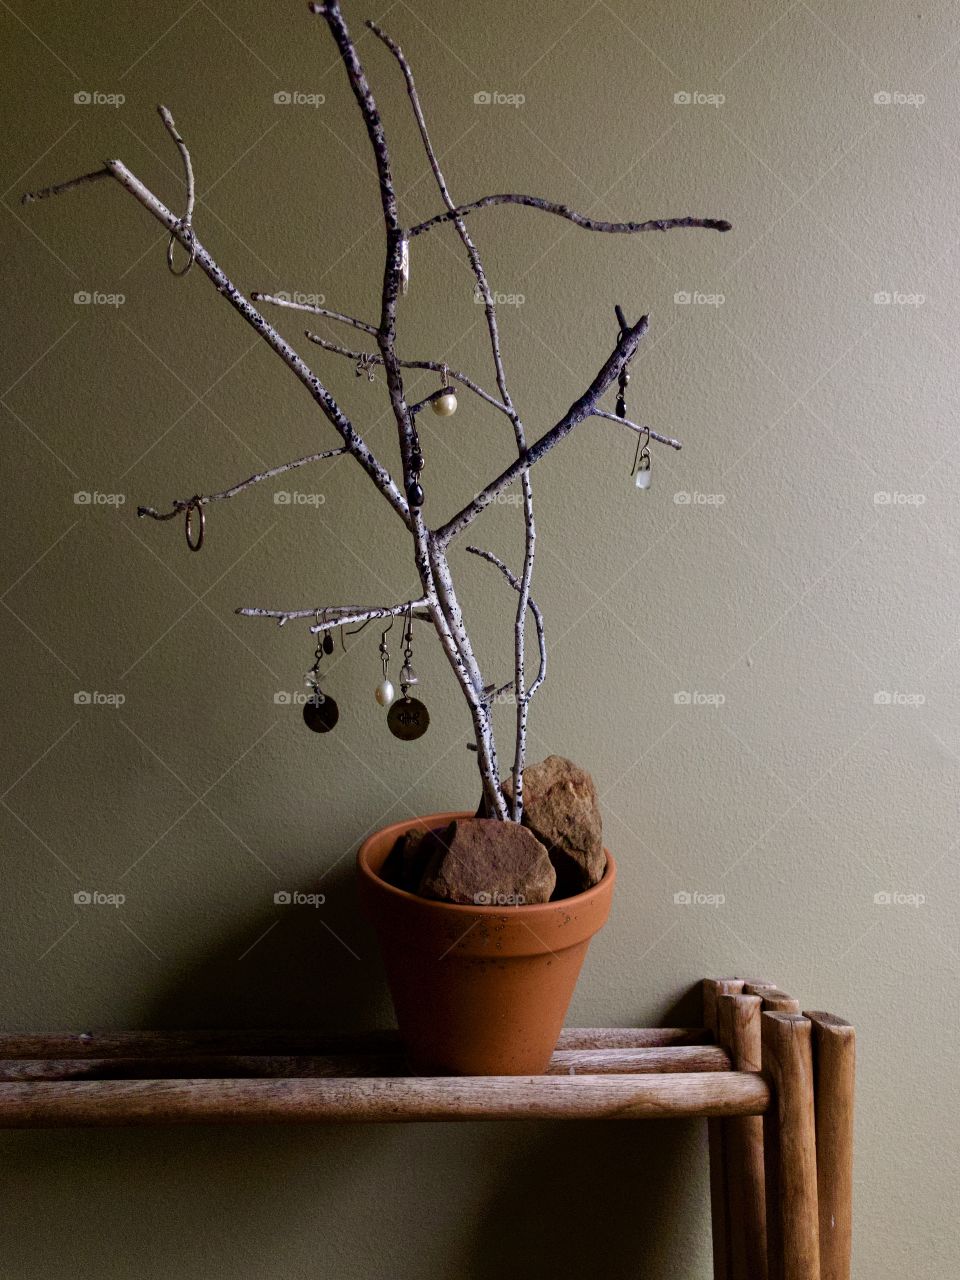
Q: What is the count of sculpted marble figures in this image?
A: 0